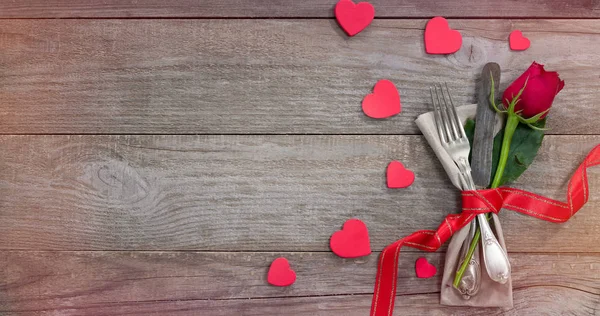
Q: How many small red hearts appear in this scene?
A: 8